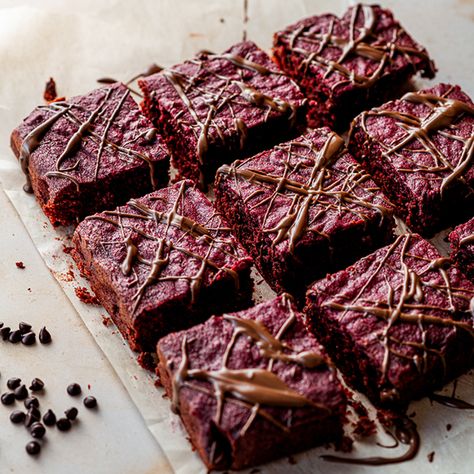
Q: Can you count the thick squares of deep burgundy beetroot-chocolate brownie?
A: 9